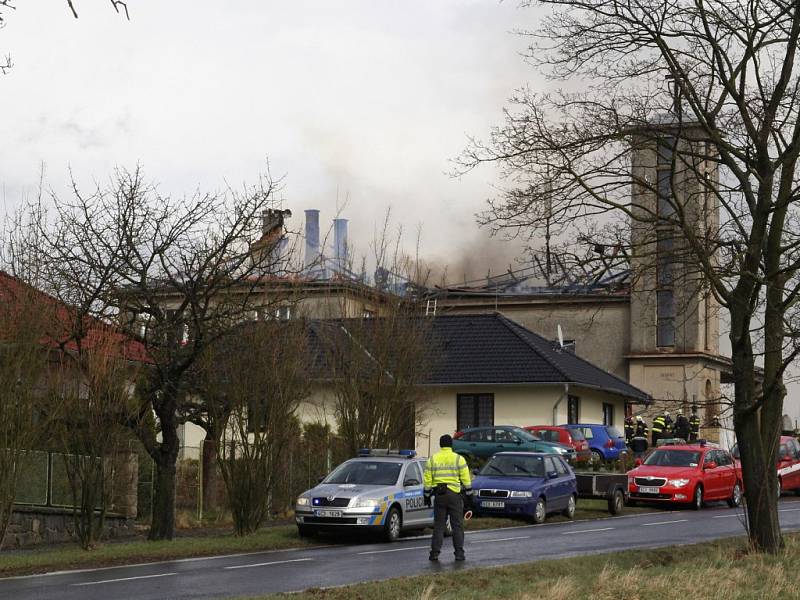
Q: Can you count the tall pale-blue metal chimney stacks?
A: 2